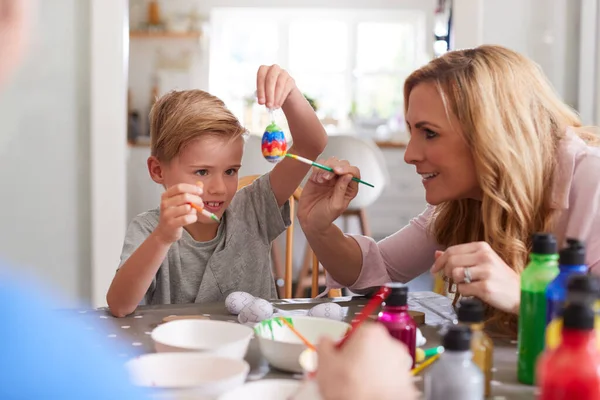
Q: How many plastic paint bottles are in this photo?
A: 7